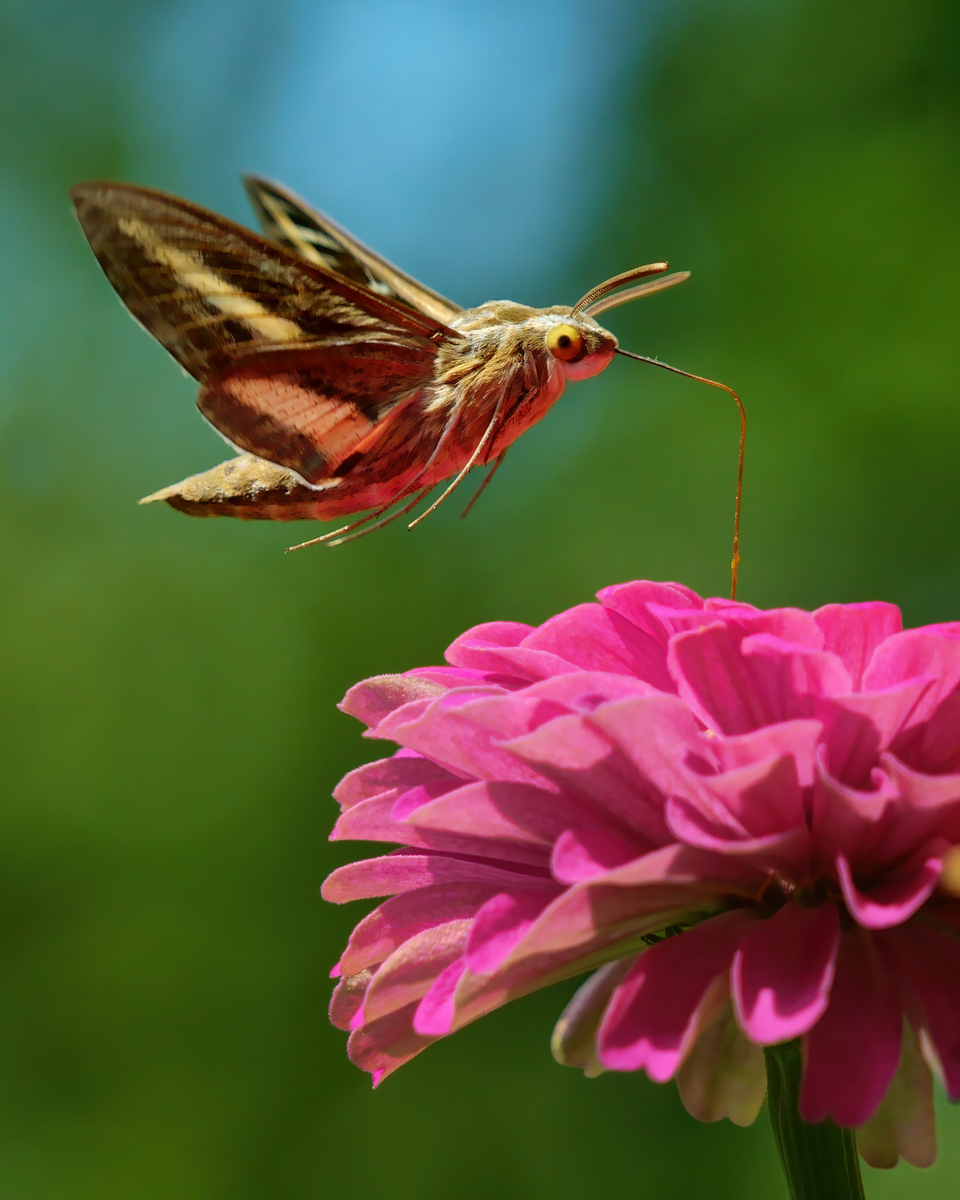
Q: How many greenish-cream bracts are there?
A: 3